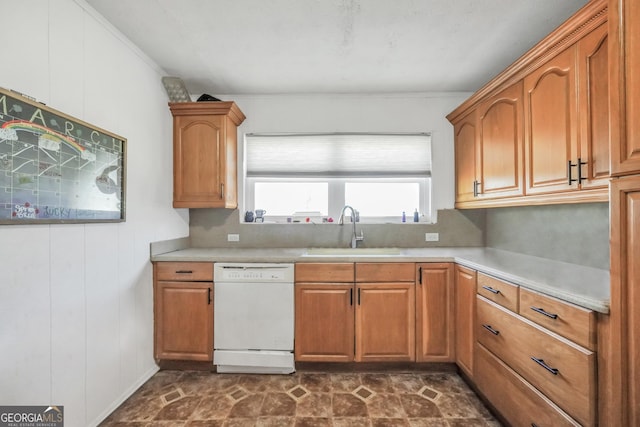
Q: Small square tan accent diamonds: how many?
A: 5